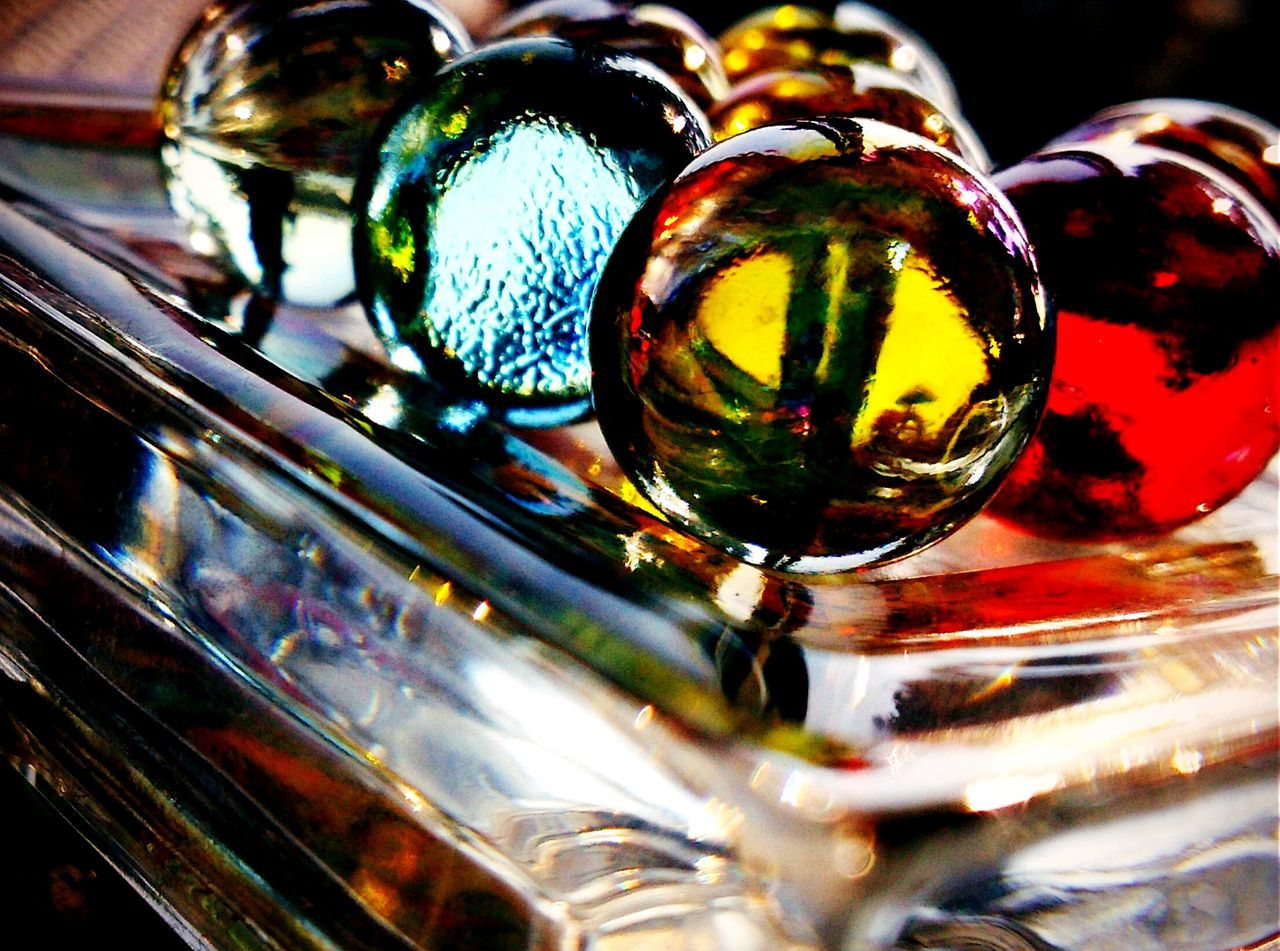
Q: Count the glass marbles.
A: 8